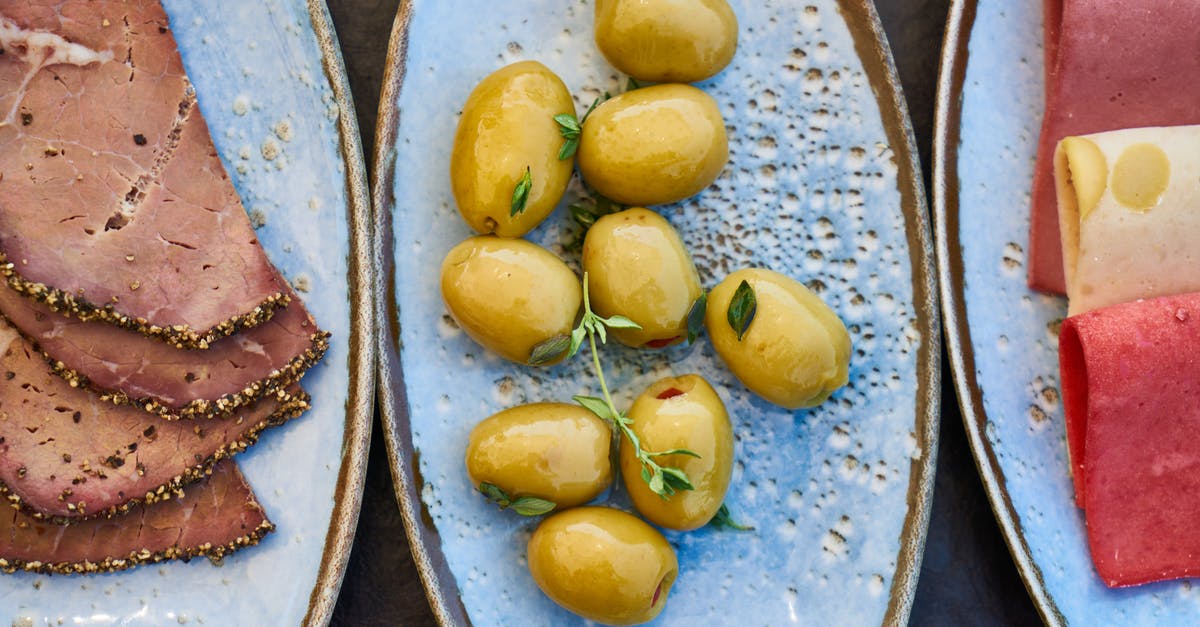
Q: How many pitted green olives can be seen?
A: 9